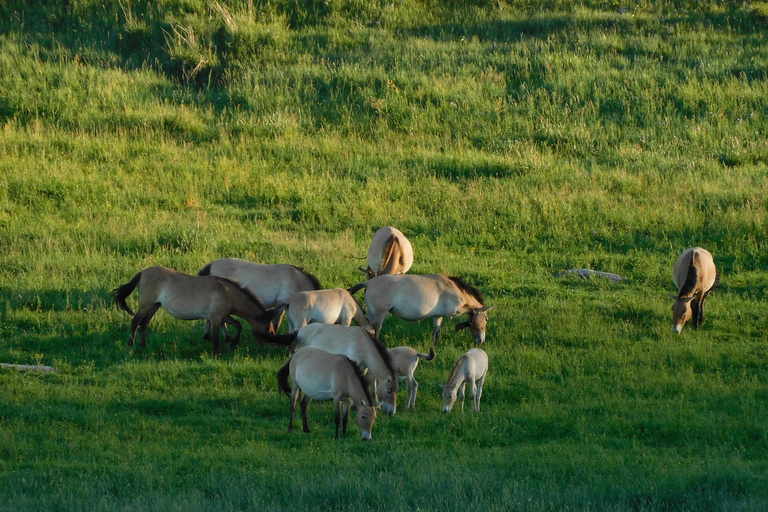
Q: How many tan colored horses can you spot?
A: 10